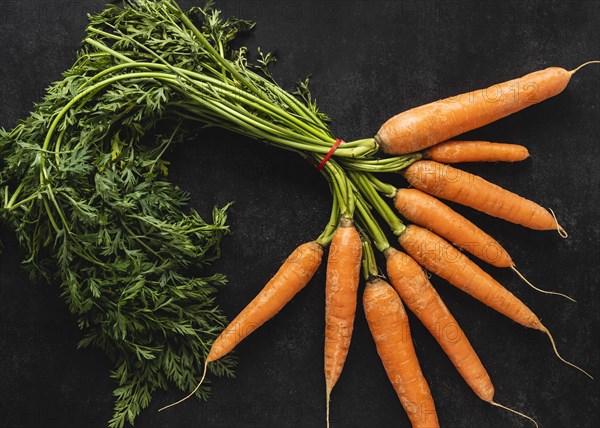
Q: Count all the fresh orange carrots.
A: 9